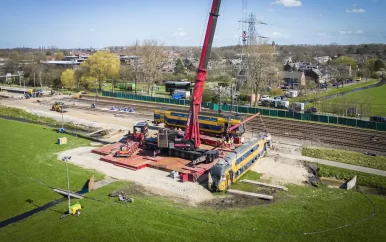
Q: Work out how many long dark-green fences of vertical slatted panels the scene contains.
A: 1